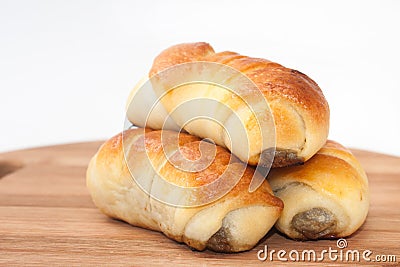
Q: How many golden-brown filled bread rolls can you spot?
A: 3